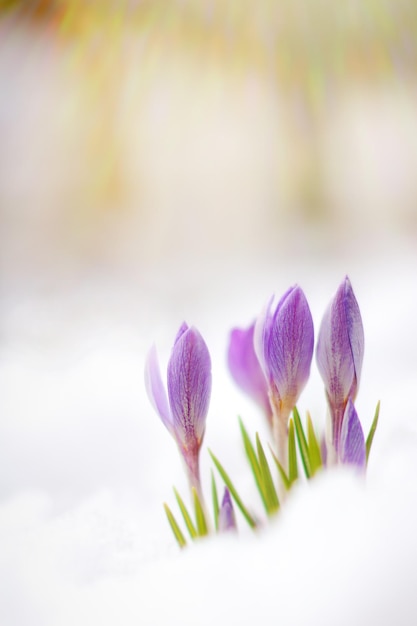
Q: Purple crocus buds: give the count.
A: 6